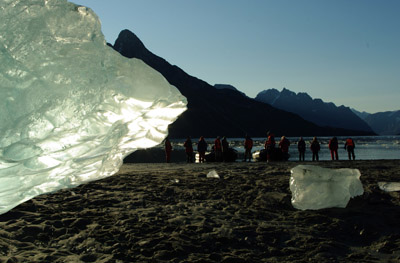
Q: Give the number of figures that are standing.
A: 12